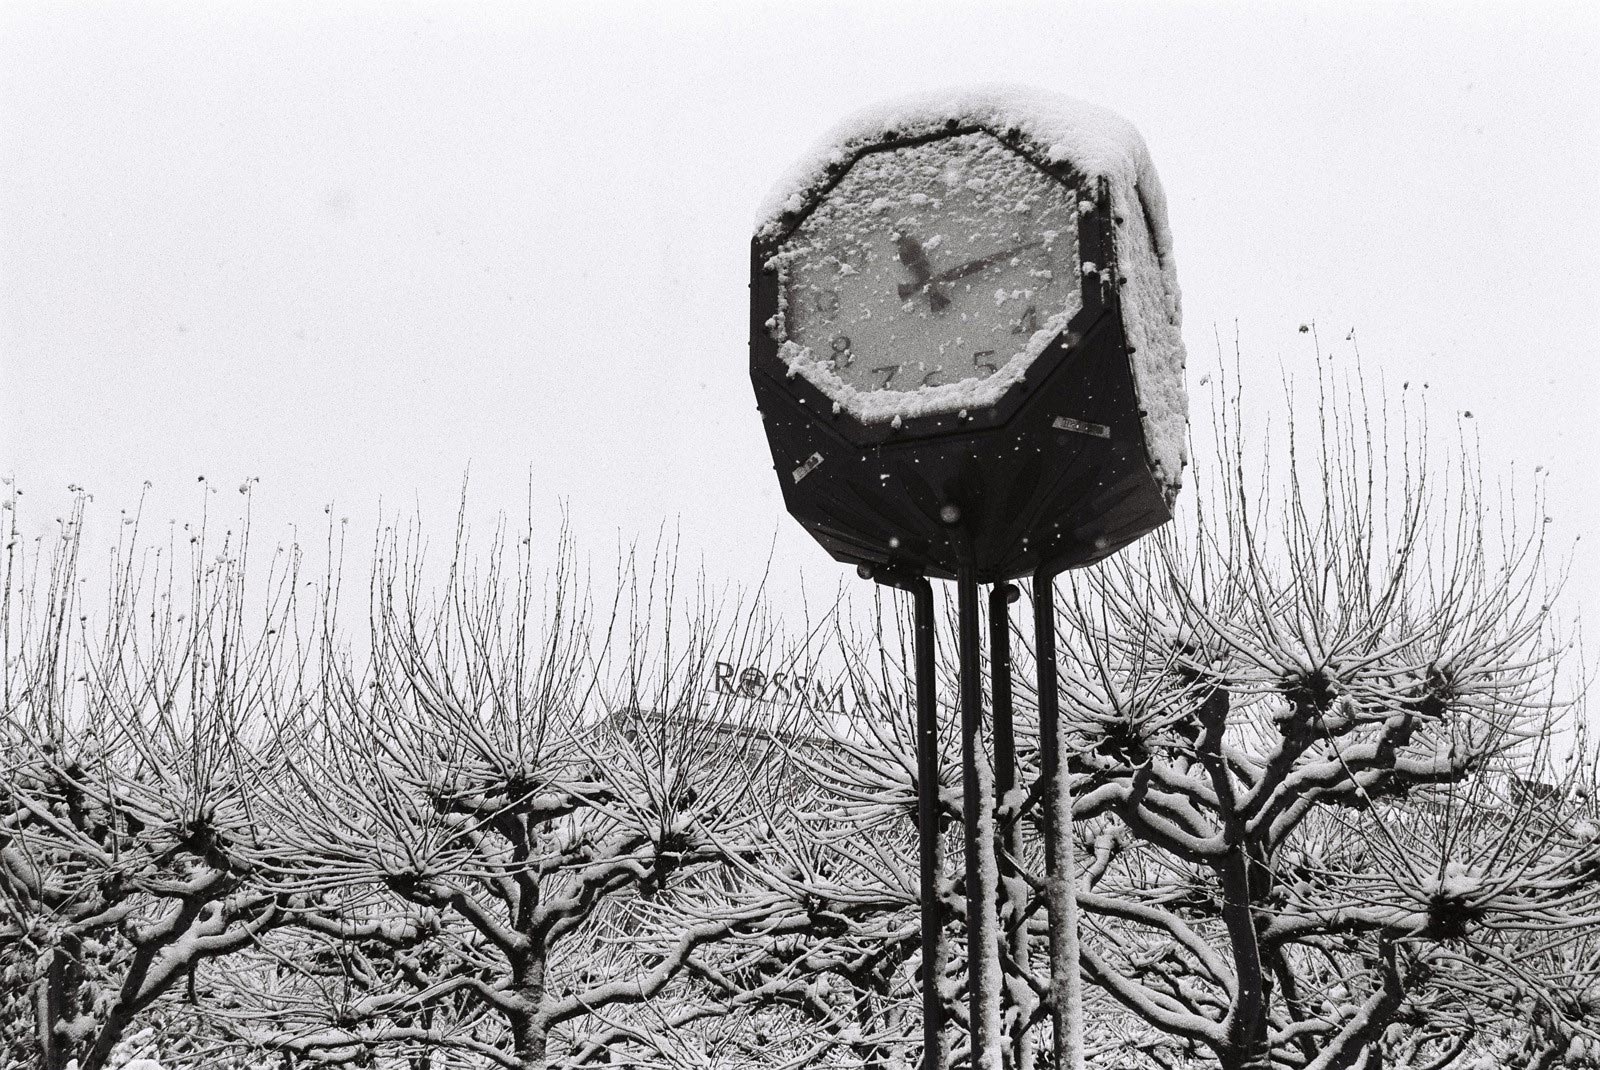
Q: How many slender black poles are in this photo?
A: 4